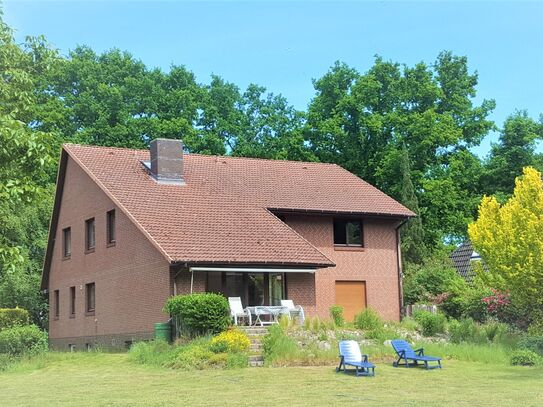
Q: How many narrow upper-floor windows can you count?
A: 3